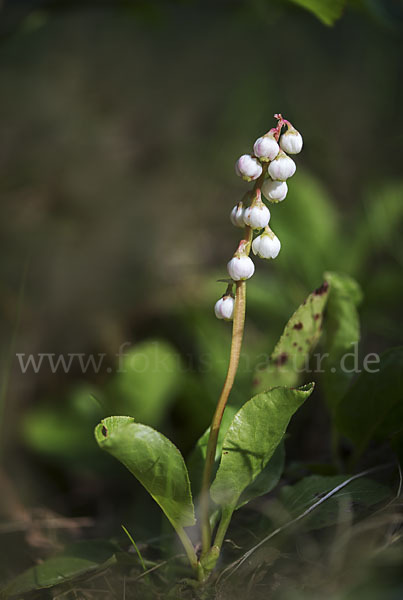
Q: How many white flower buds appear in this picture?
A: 10